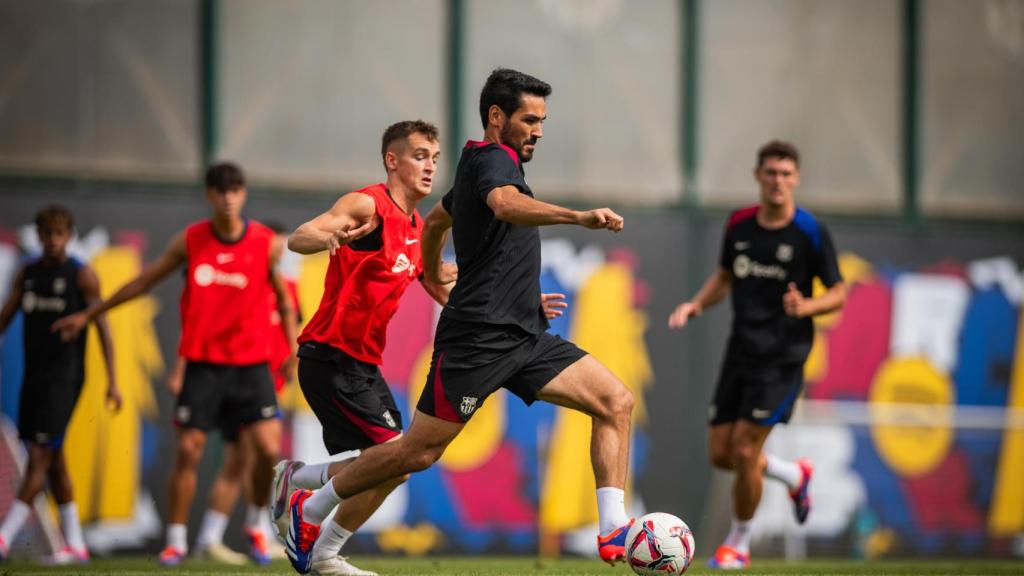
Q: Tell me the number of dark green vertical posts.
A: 4